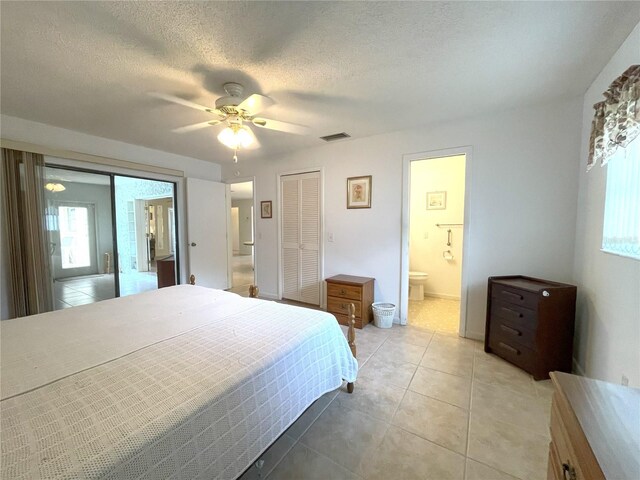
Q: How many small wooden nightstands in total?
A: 1